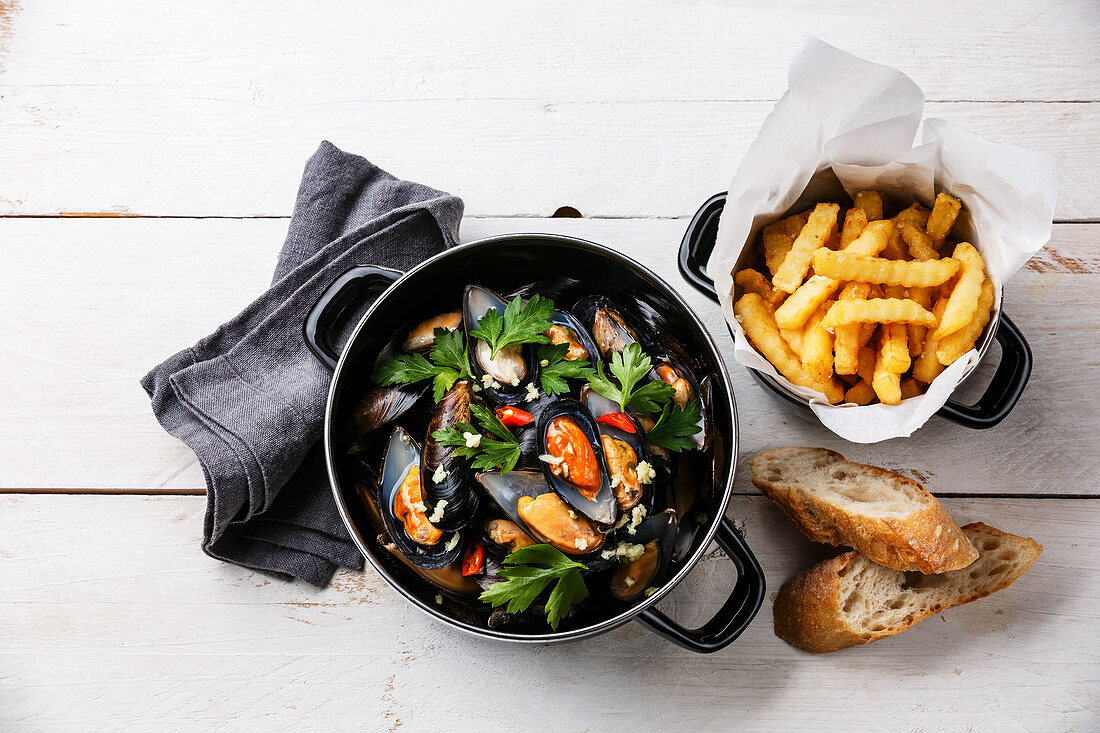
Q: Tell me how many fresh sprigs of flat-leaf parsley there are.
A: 7